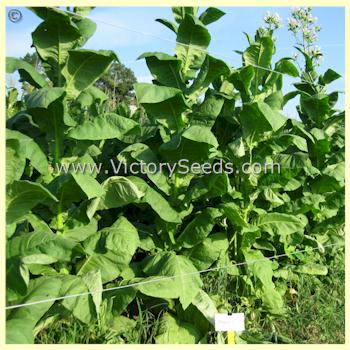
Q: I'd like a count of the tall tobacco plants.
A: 4